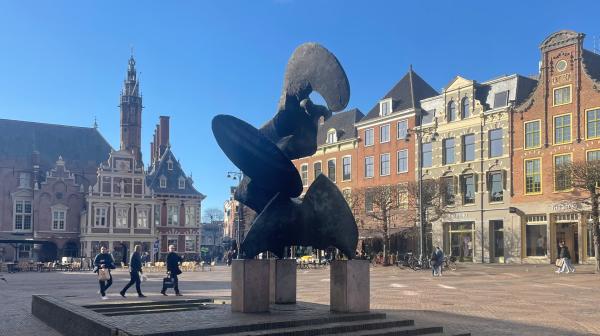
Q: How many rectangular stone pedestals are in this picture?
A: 3